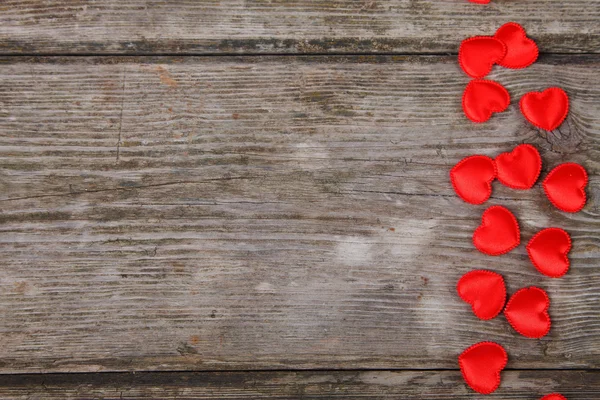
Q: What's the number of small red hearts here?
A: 14